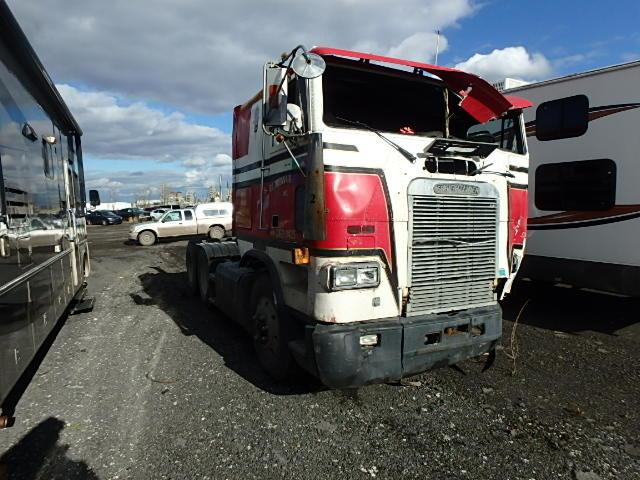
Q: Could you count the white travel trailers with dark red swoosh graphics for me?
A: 1